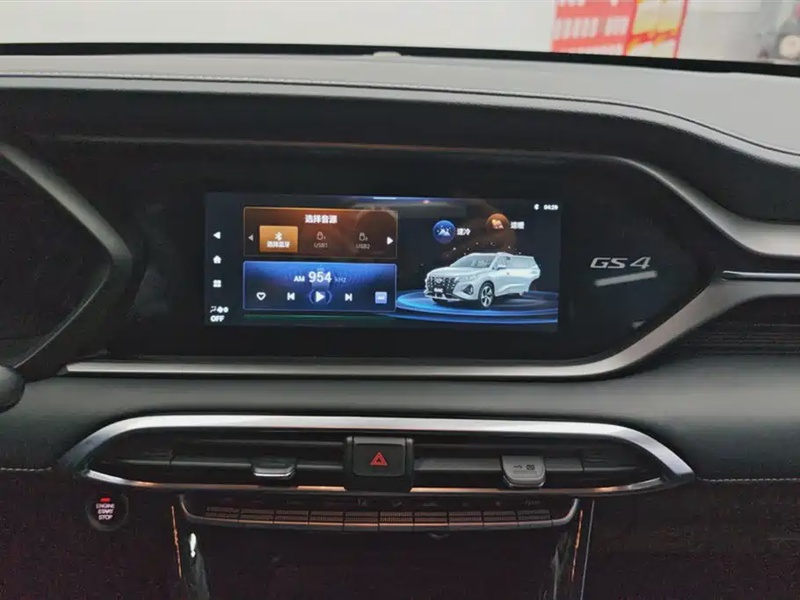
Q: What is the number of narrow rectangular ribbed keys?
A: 10